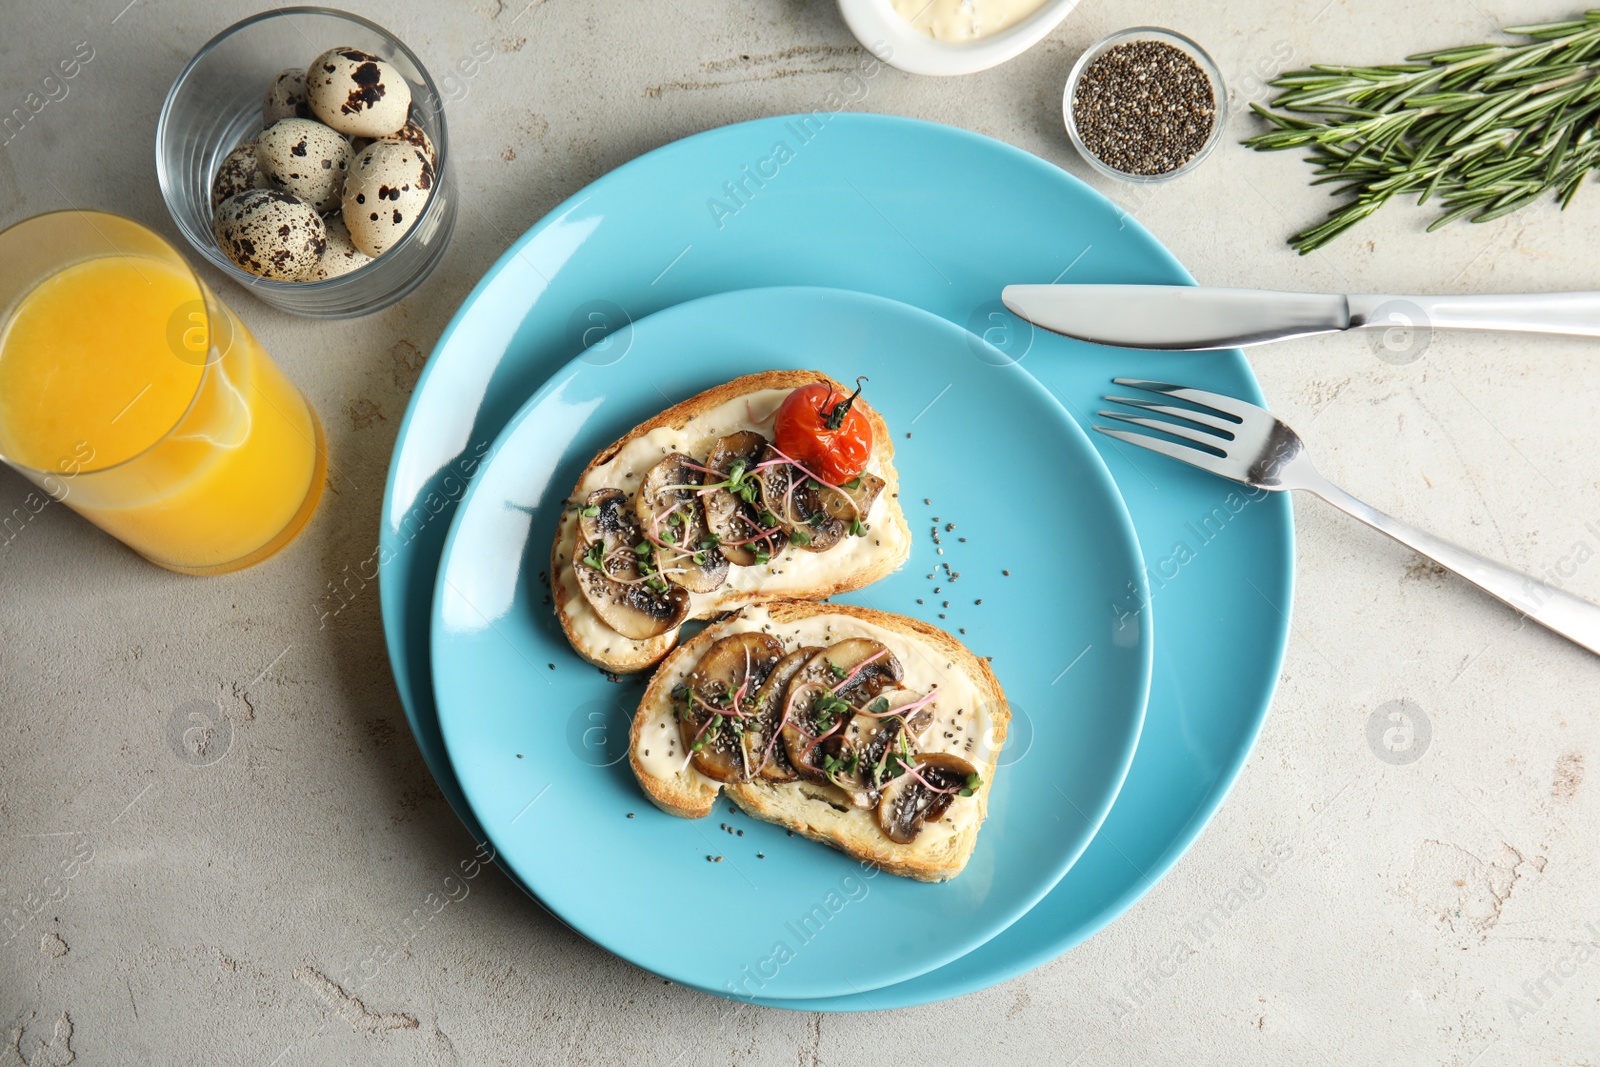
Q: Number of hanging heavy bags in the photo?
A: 0